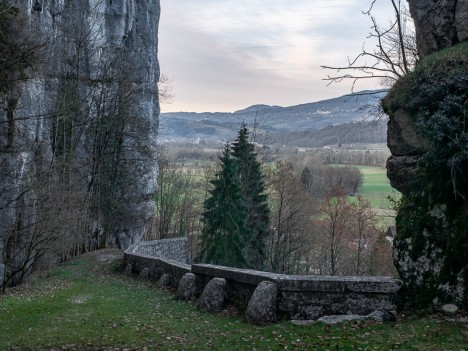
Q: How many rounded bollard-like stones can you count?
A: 6